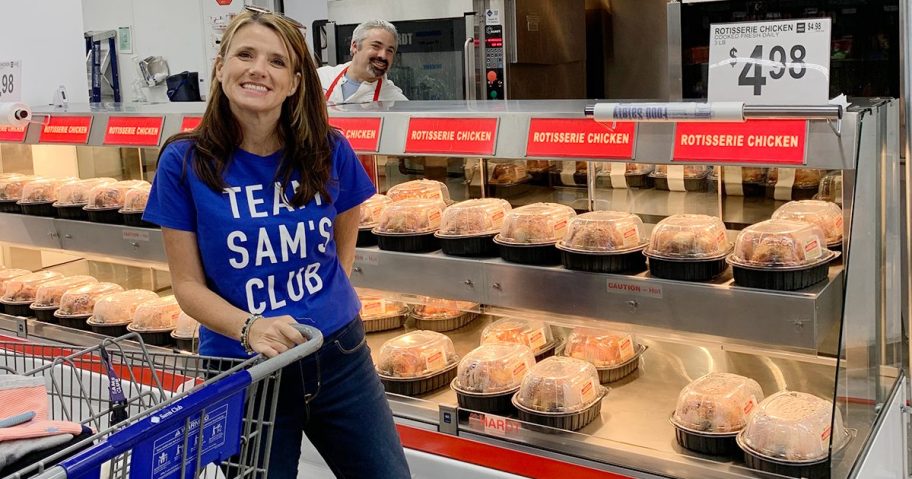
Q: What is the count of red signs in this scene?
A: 8